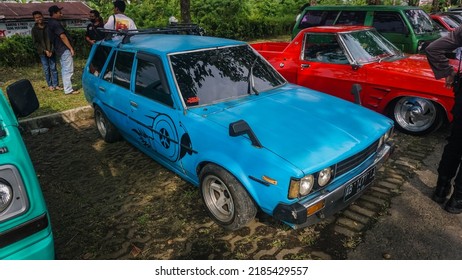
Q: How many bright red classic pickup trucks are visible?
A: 1